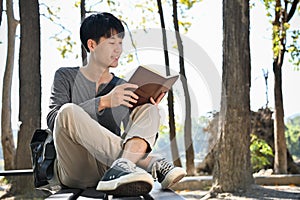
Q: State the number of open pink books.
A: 0